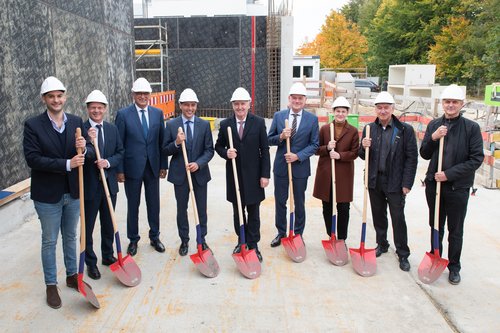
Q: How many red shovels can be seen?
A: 8